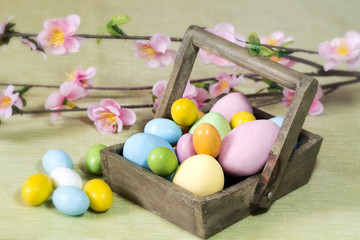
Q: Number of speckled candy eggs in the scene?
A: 0